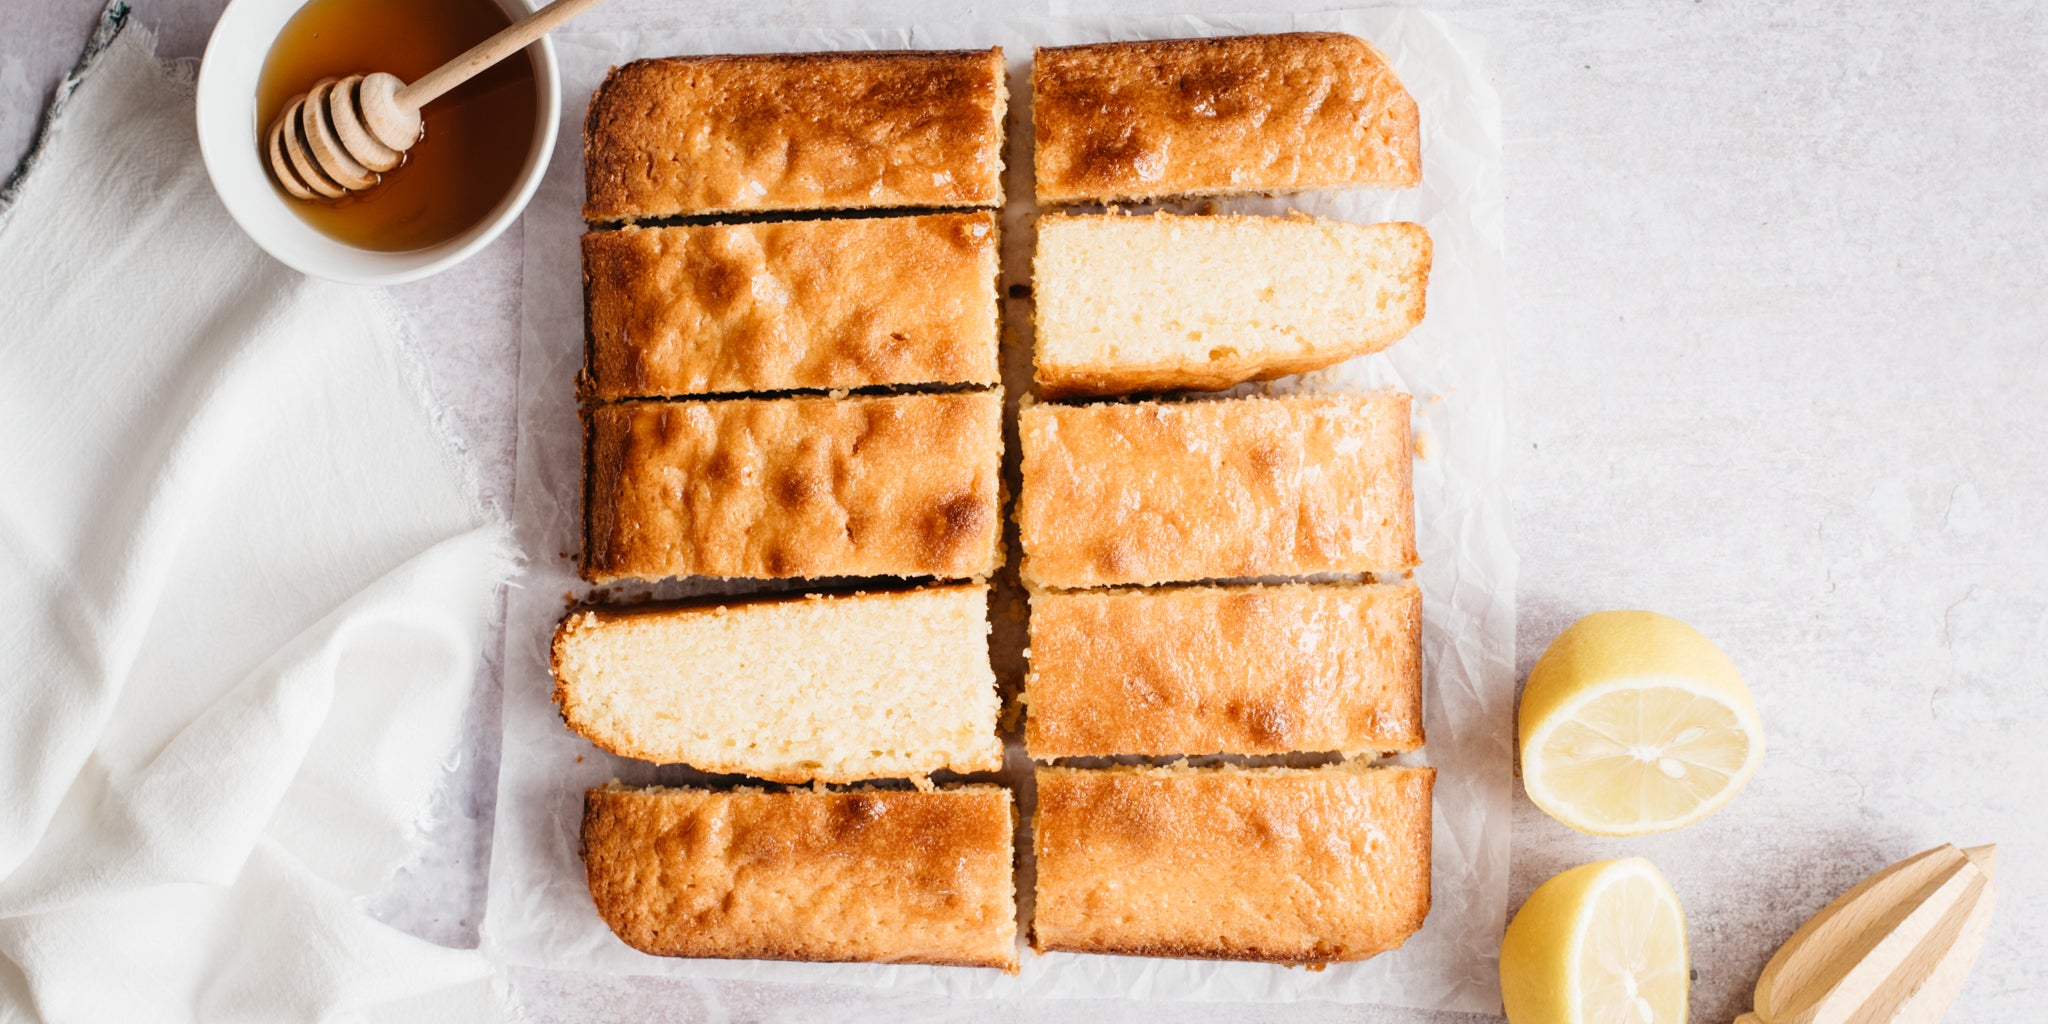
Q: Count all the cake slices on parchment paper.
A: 10